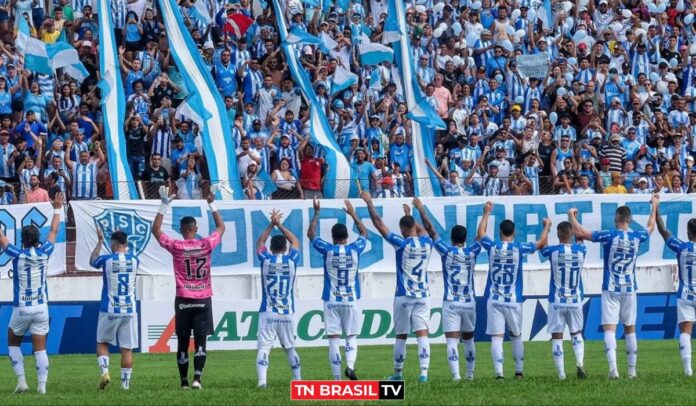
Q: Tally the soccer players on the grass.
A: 11